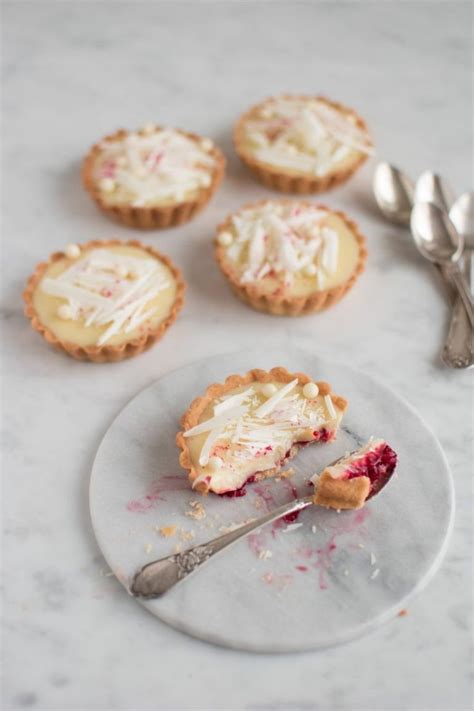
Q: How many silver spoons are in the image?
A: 5